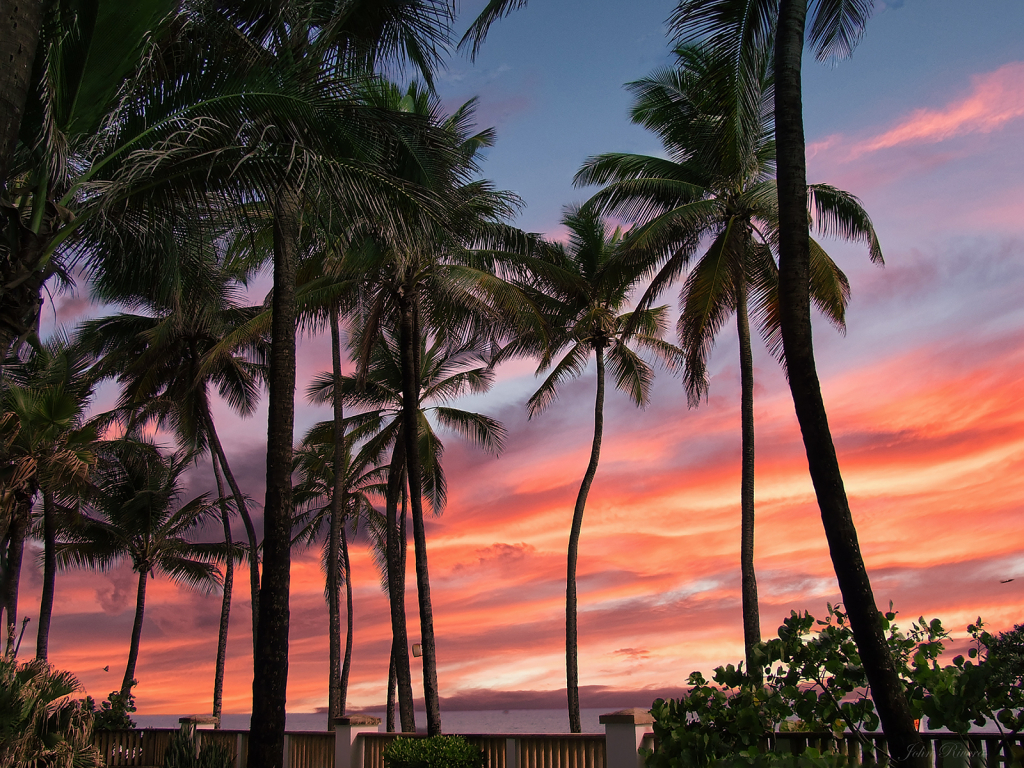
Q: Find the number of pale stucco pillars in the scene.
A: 3